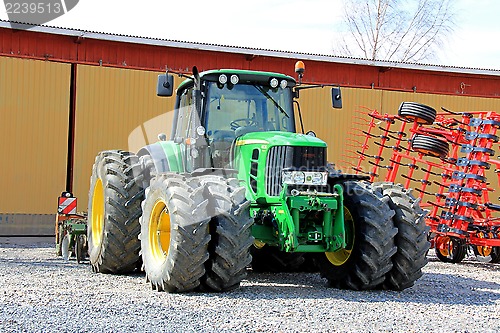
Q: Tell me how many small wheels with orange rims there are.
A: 4